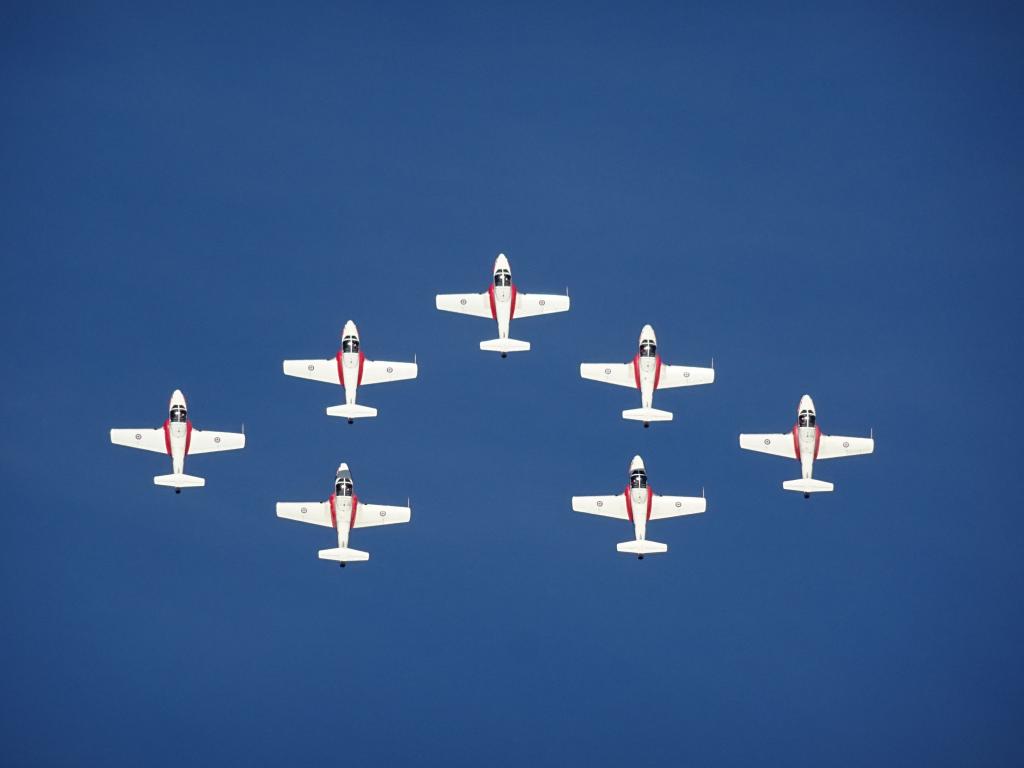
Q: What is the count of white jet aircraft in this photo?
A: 7